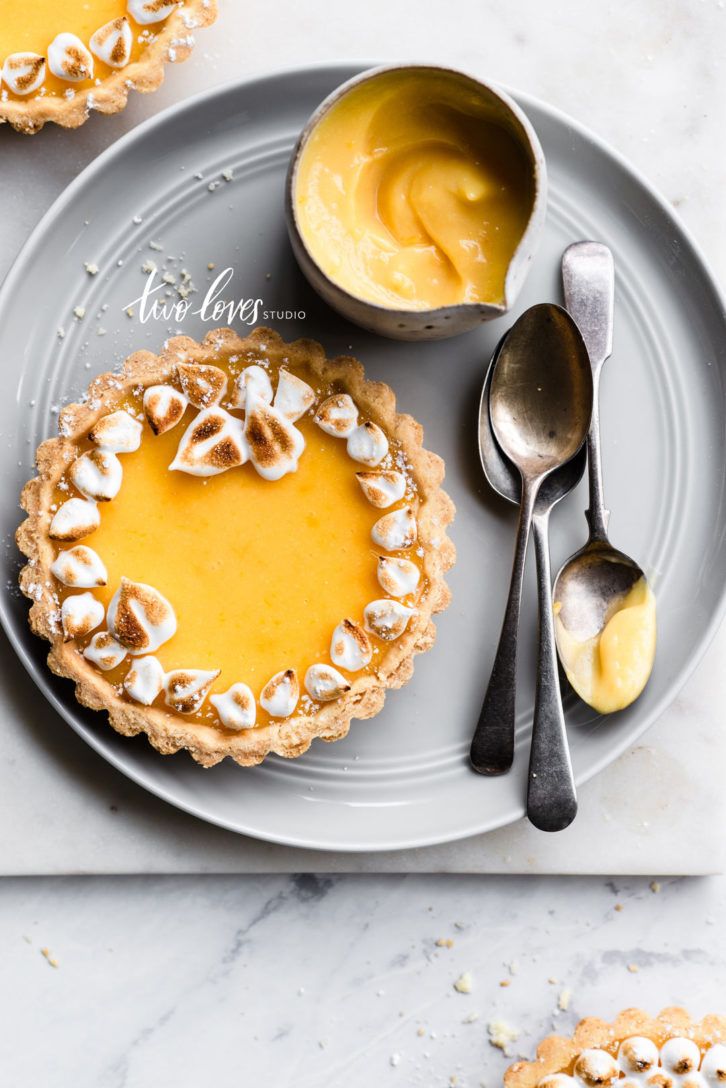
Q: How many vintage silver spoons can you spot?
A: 3